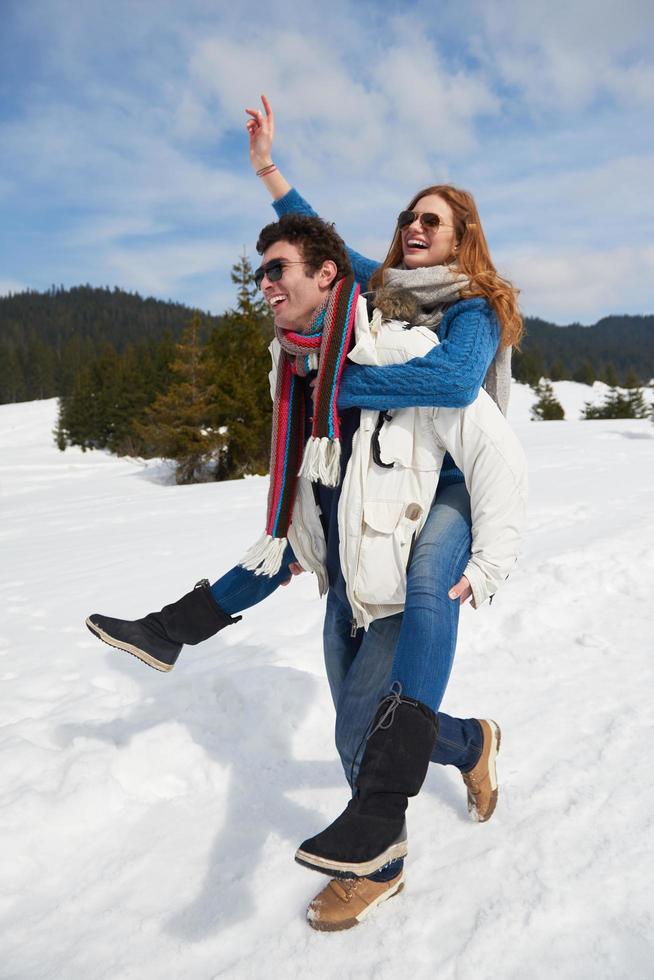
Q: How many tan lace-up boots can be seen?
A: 2